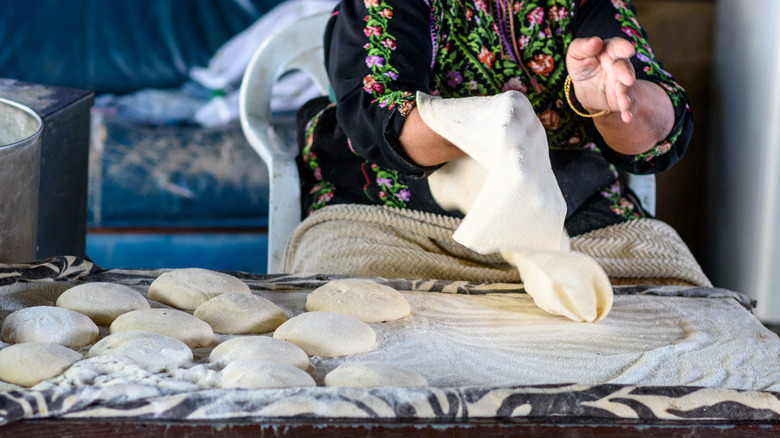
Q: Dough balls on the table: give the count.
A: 12